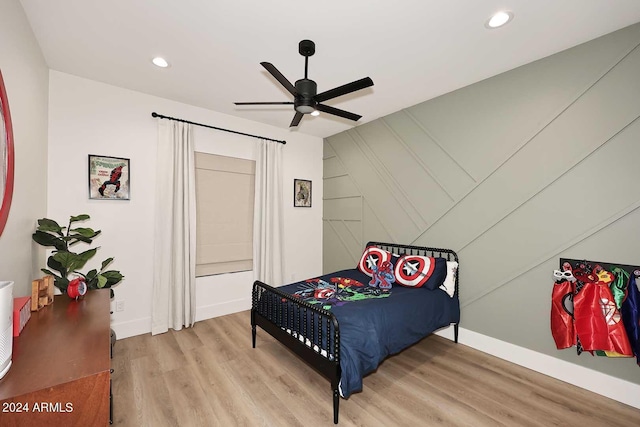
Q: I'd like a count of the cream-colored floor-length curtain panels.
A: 2